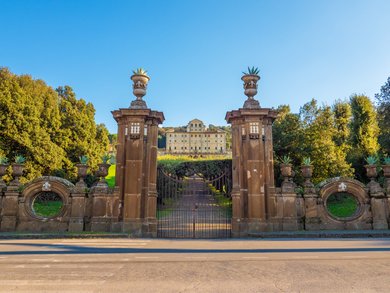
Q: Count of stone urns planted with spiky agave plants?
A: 10